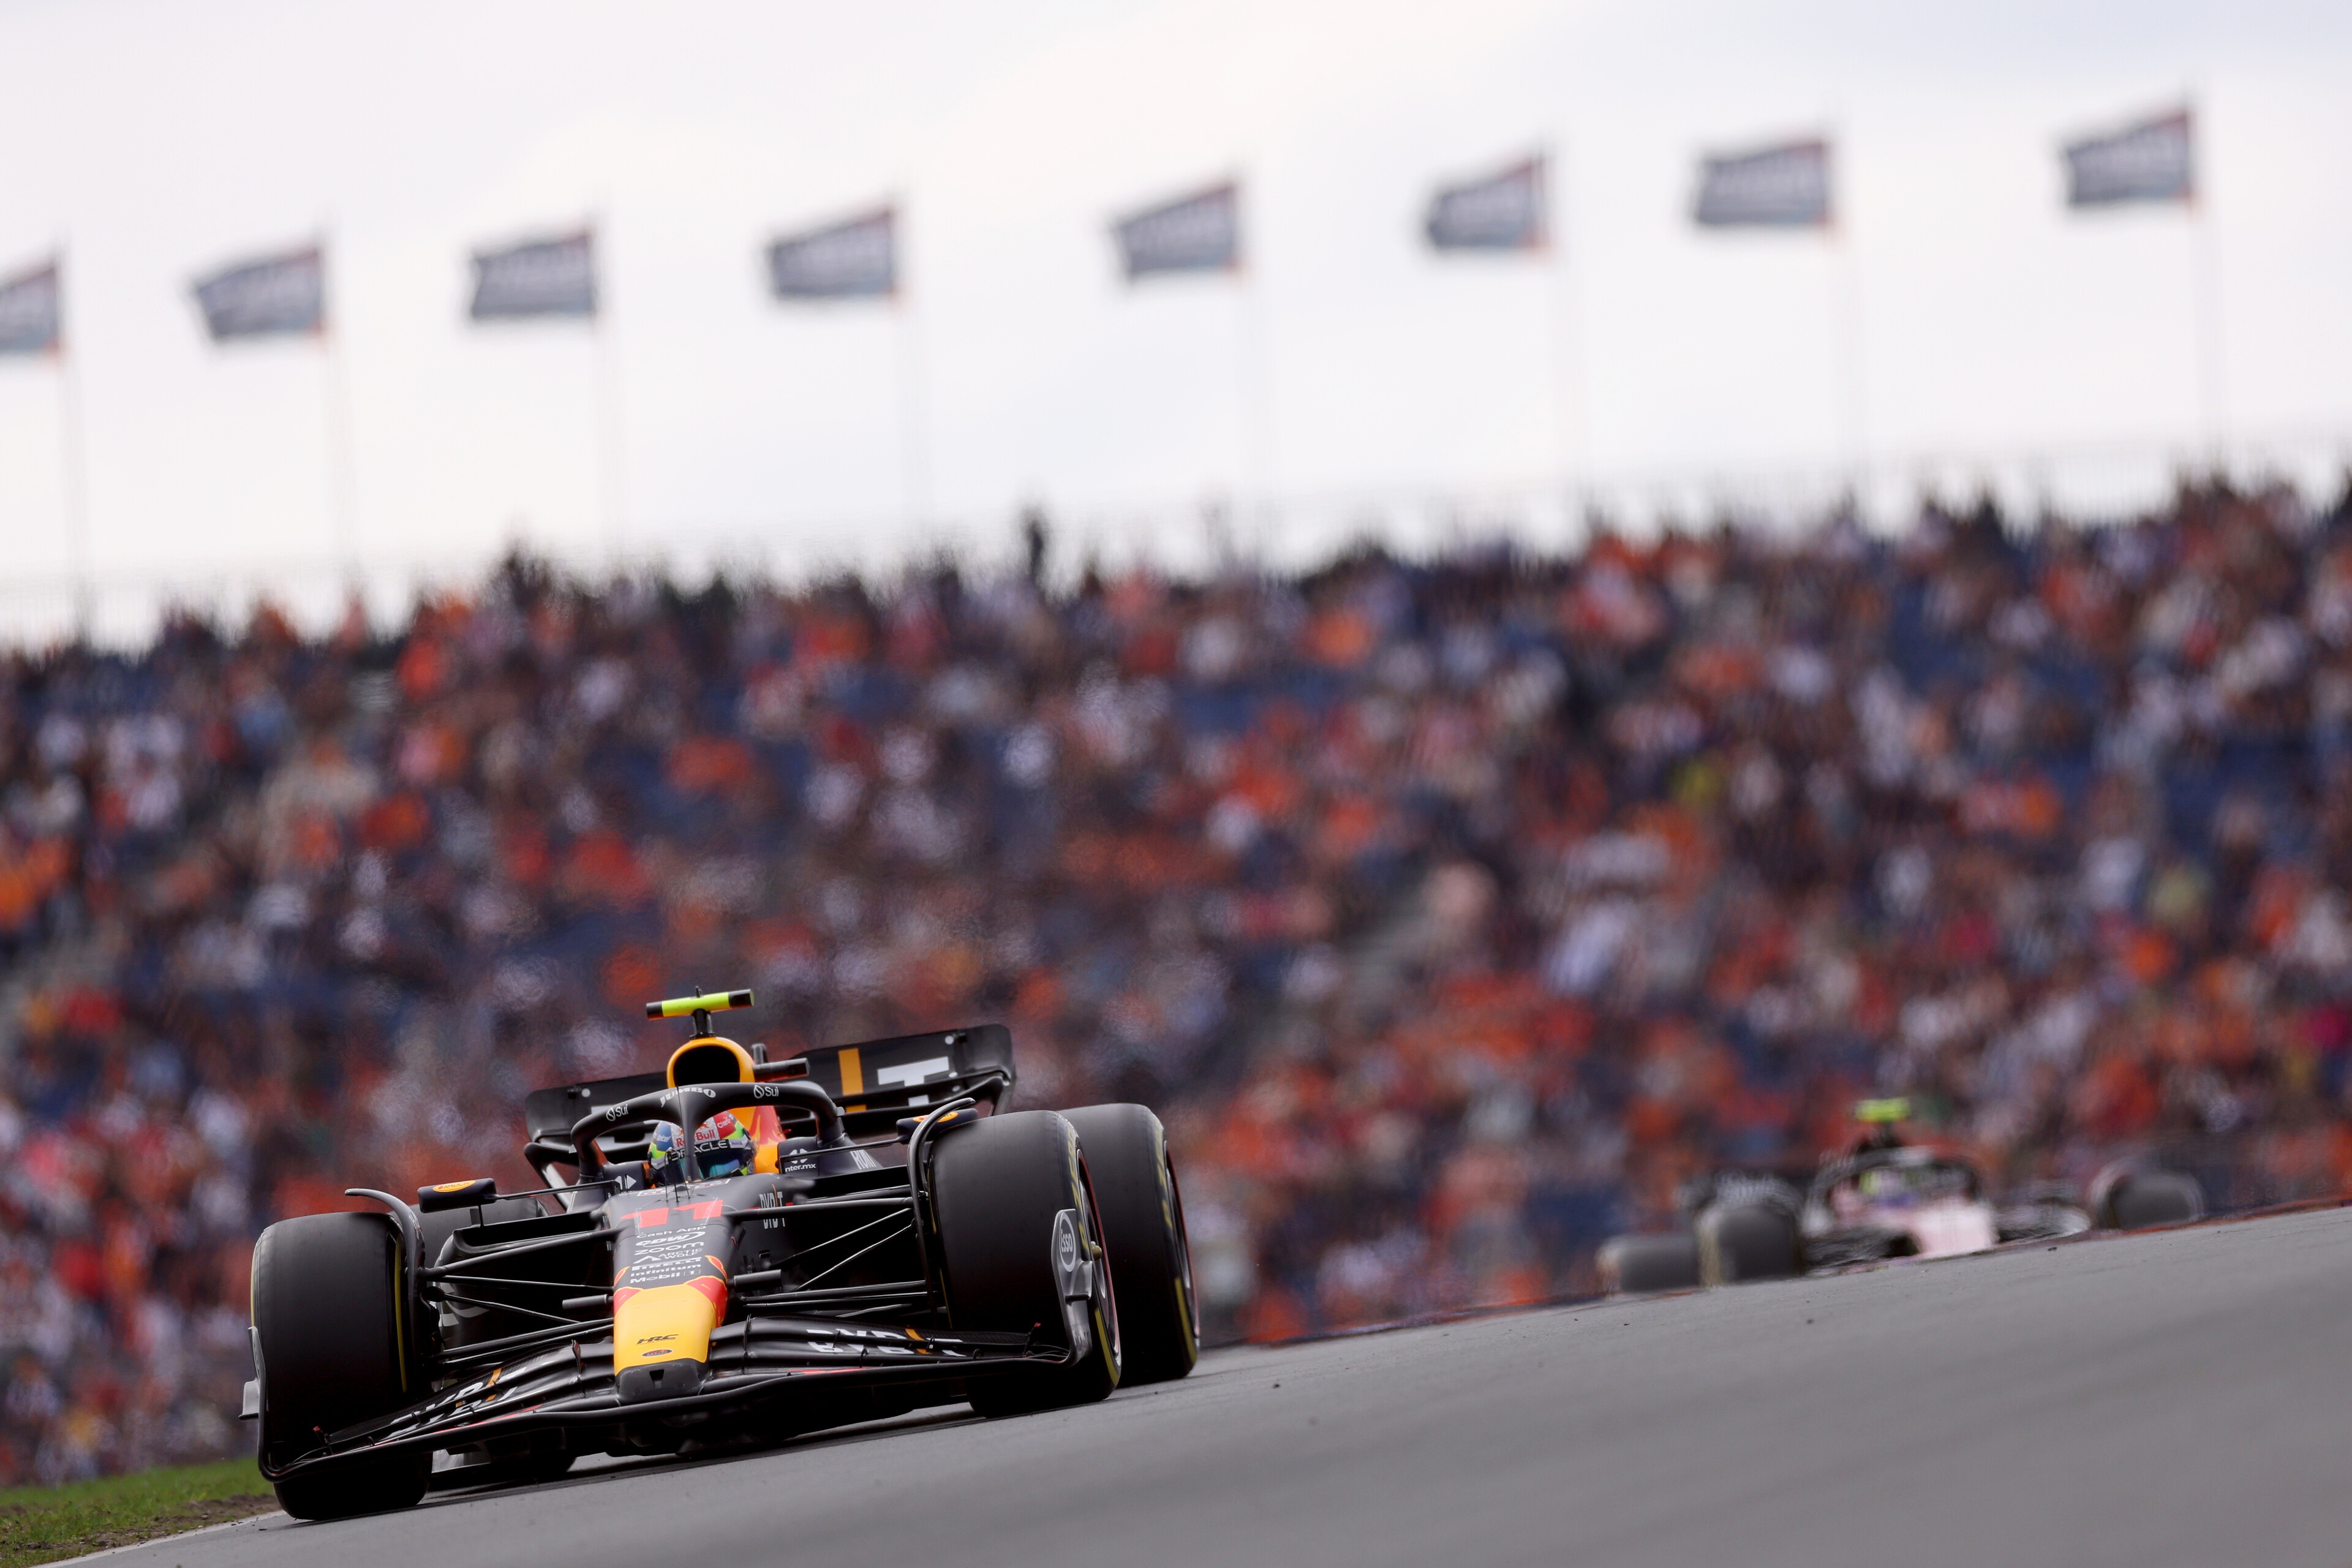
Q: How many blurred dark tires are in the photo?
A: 3